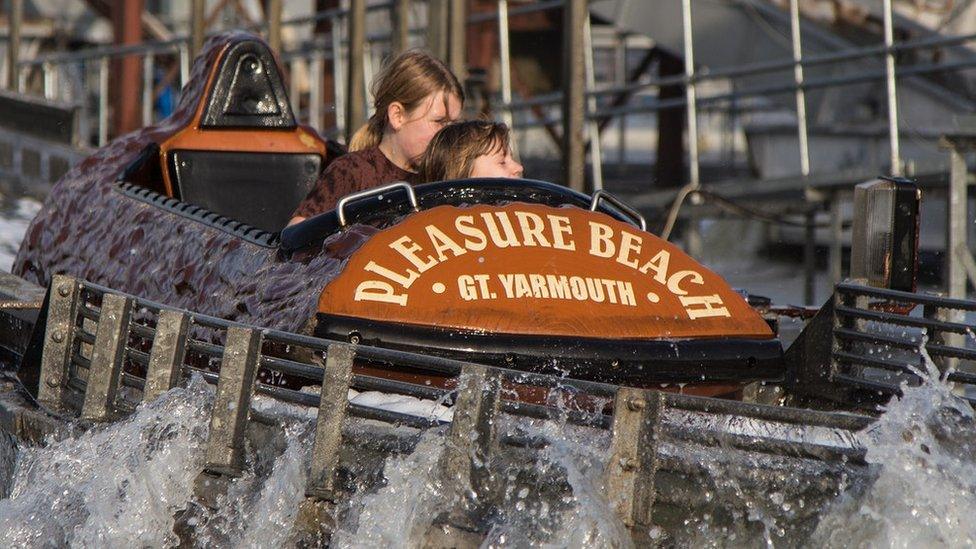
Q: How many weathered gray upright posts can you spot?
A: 7